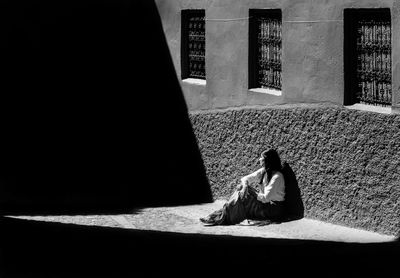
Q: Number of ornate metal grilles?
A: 3